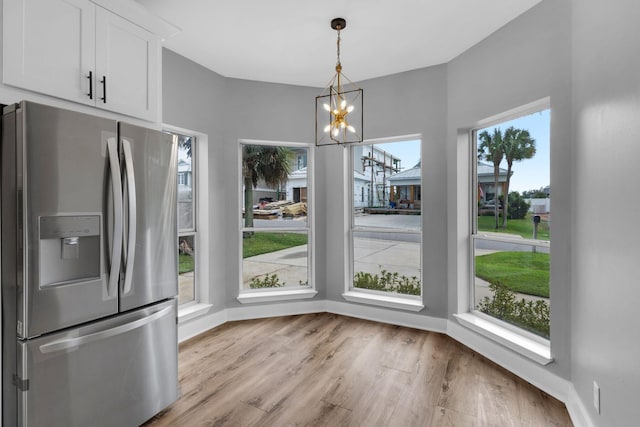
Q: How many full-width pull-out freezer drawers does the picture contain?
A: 1